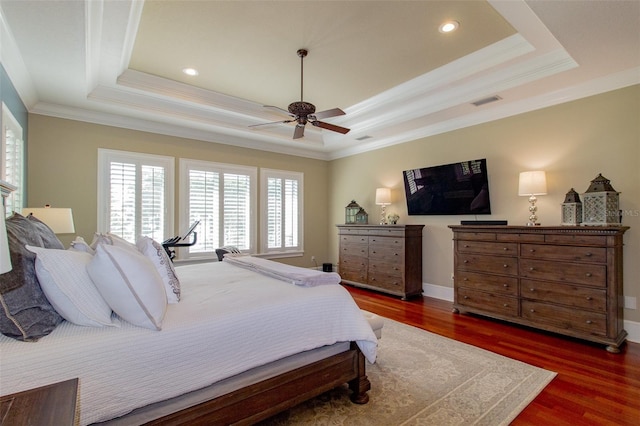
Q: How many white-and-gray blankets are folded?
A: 1